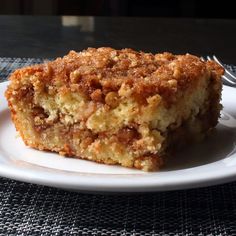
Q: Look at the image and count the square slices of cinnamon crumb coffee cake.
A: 1